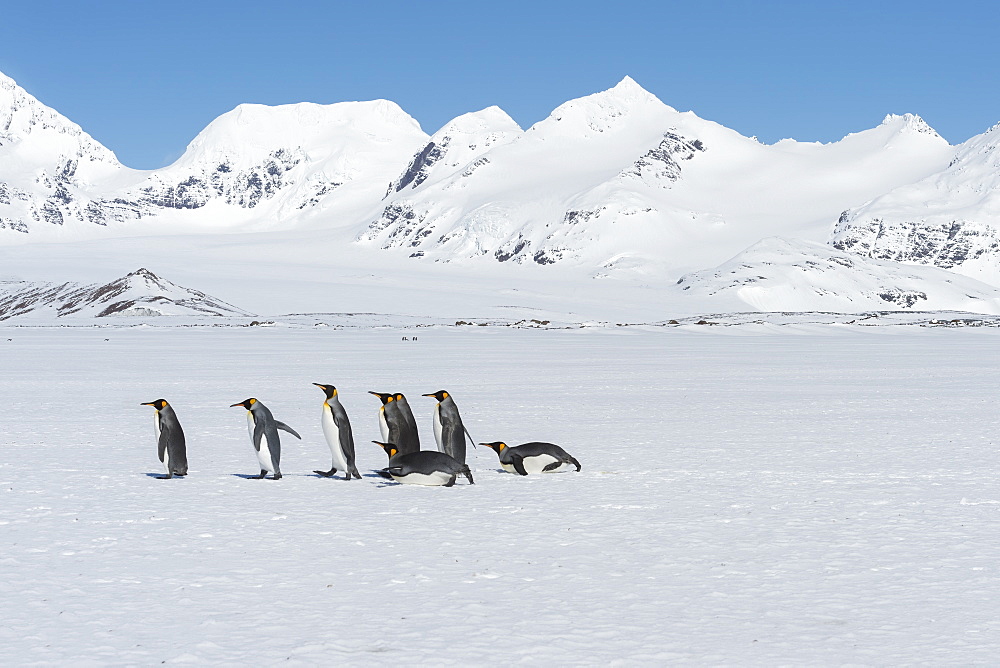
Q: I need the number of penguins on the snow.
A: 8